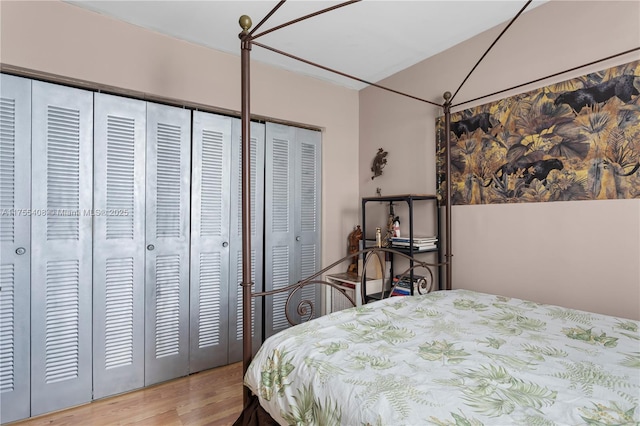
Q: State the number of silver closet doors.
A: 8